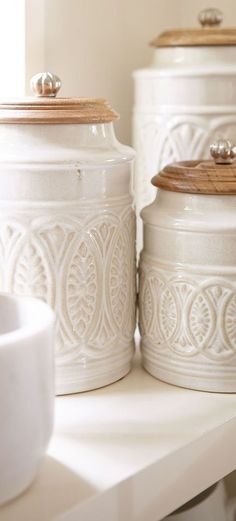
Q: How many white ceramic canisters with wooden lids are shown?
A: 3